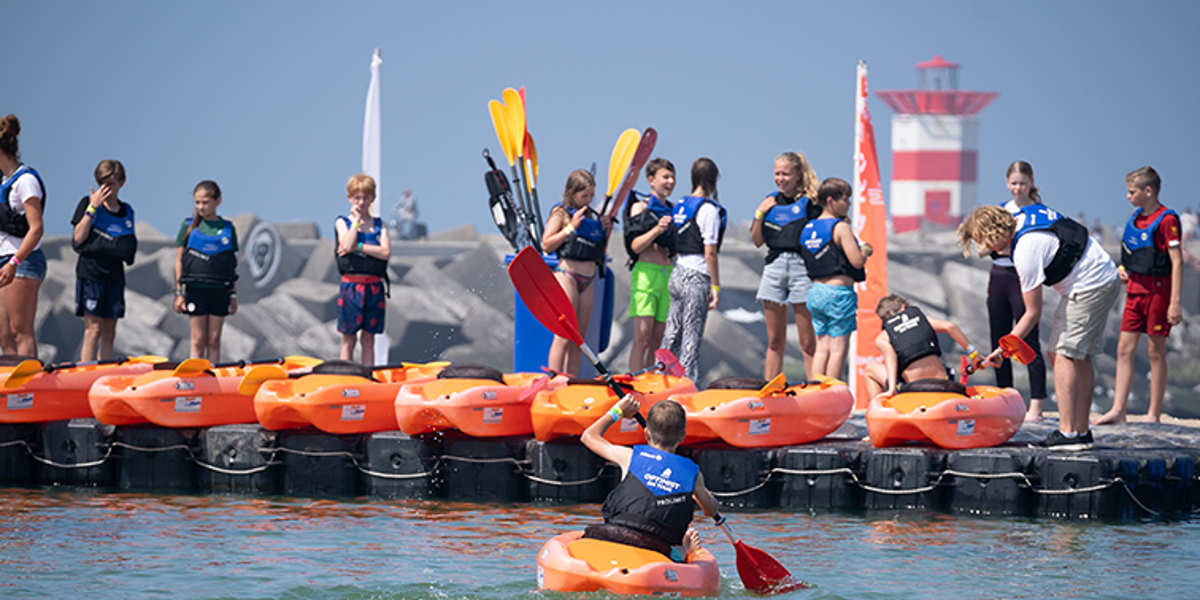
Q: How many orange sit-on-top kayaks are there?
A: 8